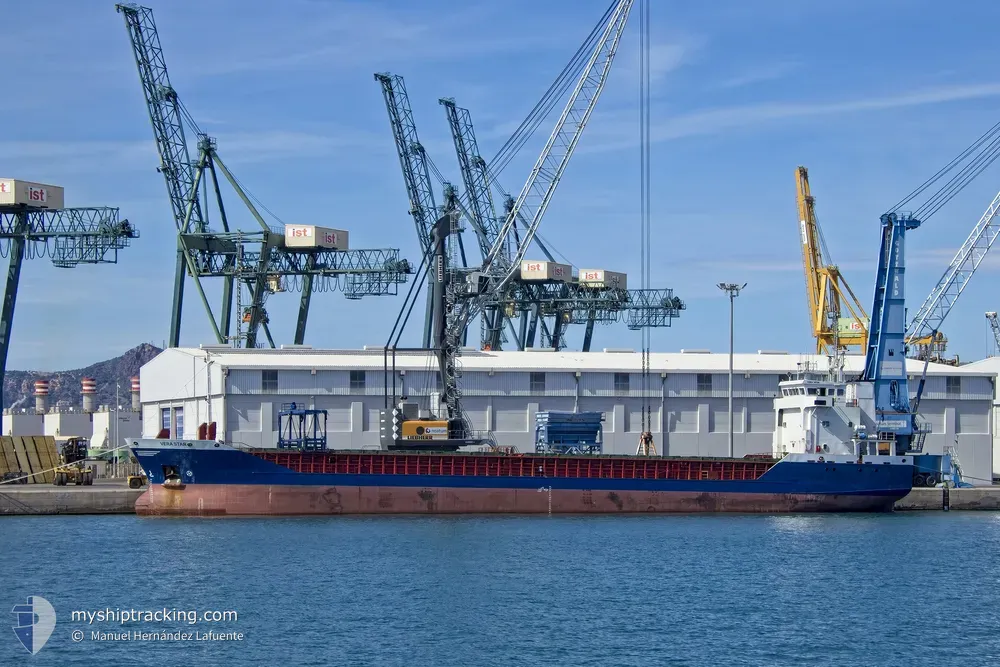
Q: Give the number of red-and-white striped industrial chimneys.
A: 3